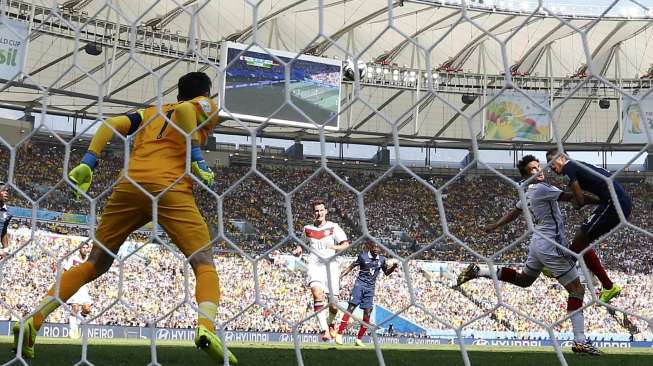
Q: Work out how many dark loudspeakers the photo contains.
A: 3